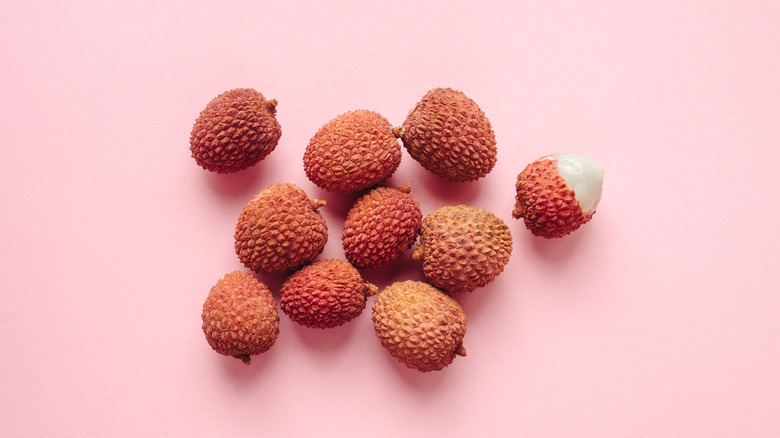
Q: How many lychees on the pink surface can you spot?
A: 10